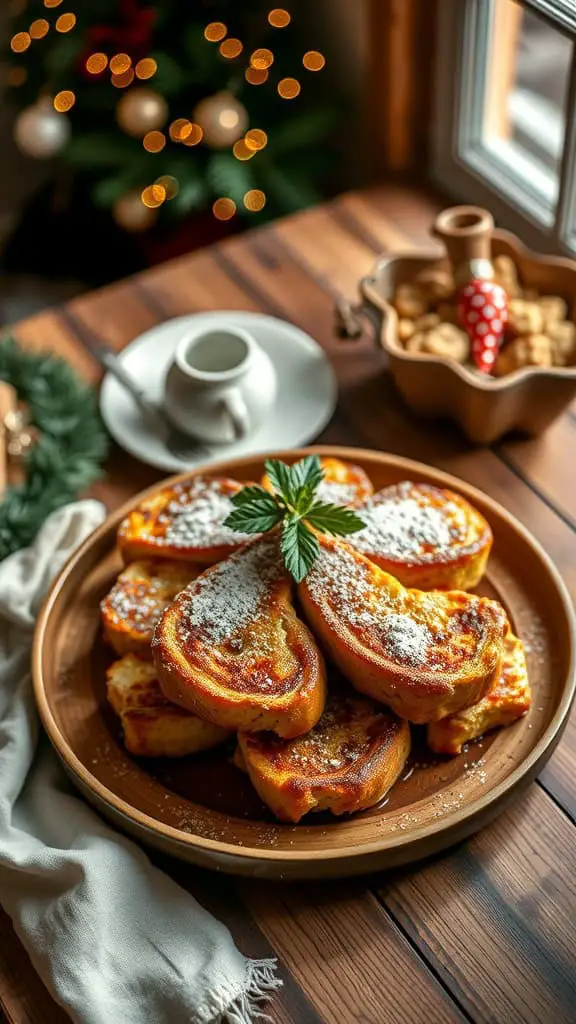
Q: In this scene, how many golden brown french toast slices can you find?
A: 9